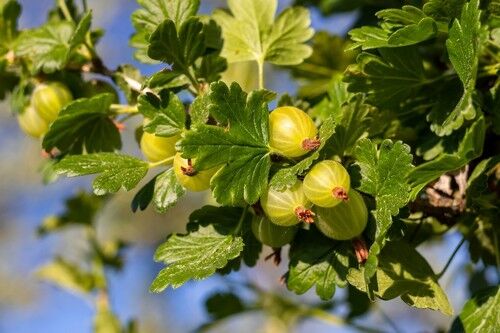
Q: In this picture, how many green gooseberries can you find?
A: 9